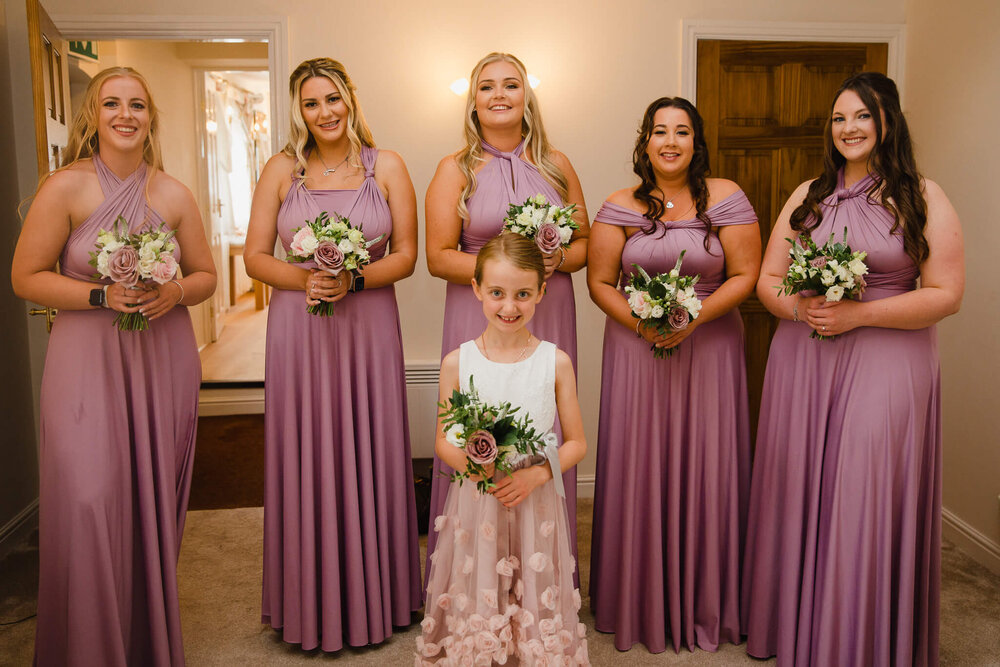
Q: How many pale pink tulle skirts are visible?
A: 1